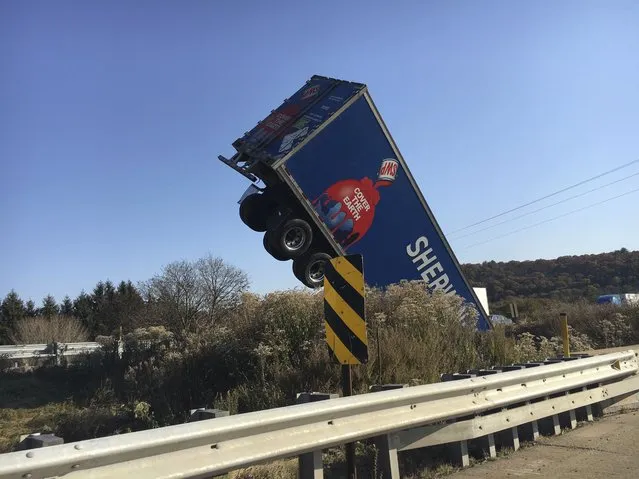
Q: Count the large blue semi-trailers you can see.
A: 1